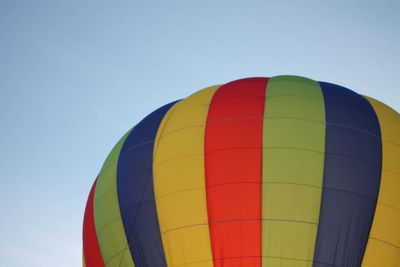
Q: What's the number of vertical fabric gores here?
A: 8